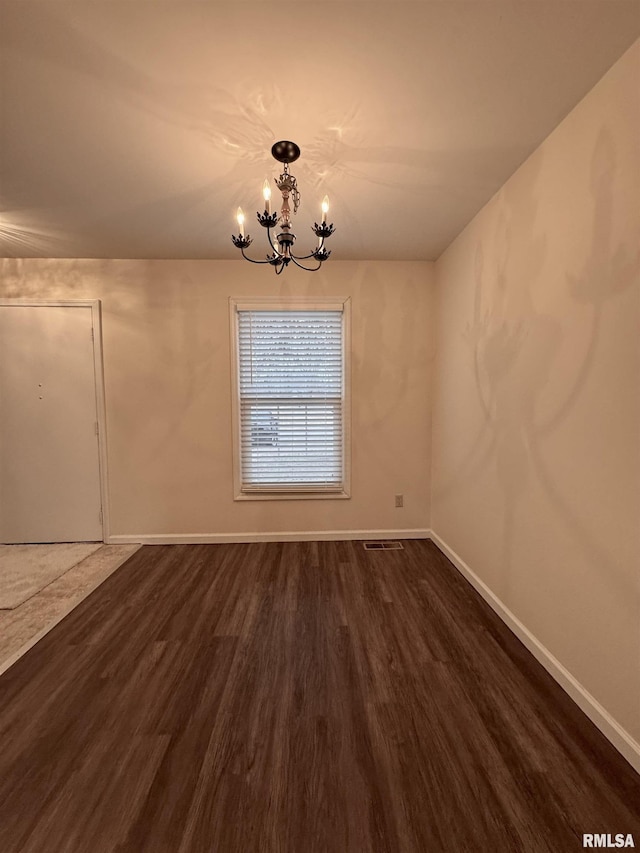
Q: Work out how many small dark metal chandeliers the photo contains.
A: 1